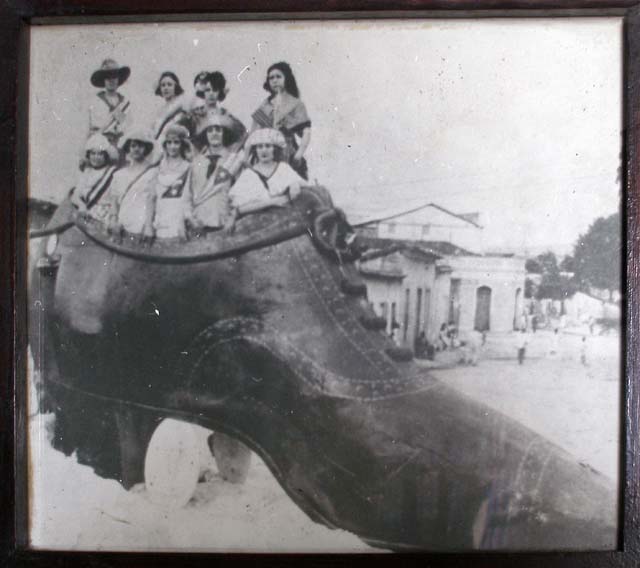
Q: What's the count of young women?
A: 9